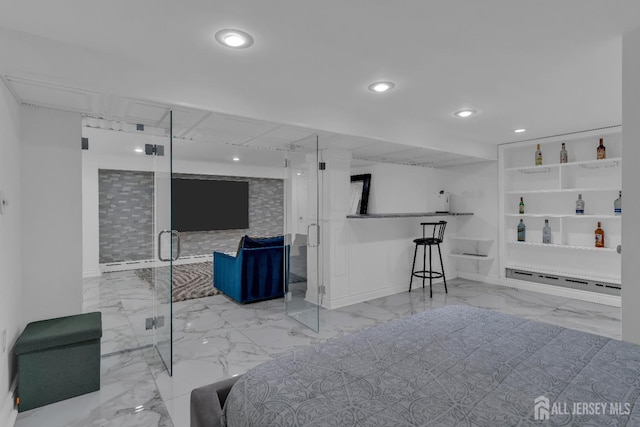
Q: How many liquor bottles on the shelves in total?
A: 9